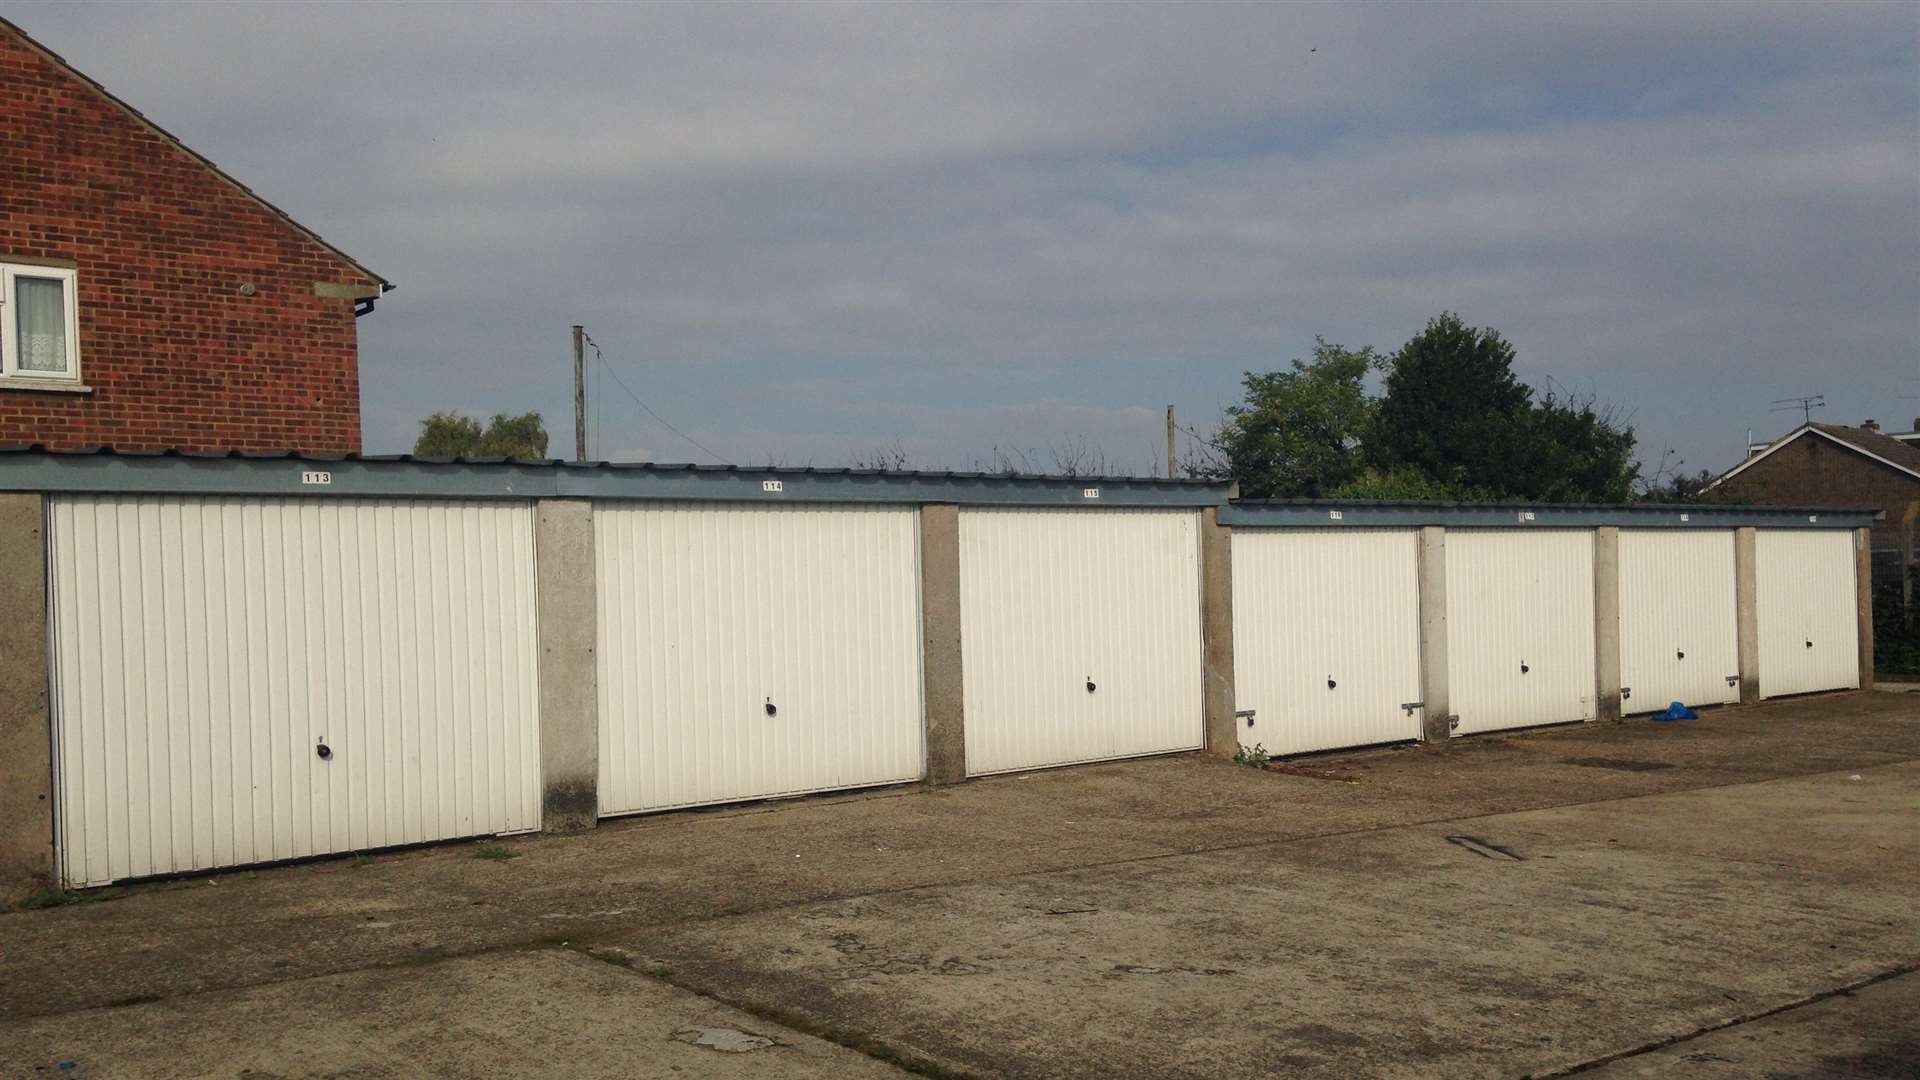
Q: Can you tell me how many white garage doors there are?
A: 7